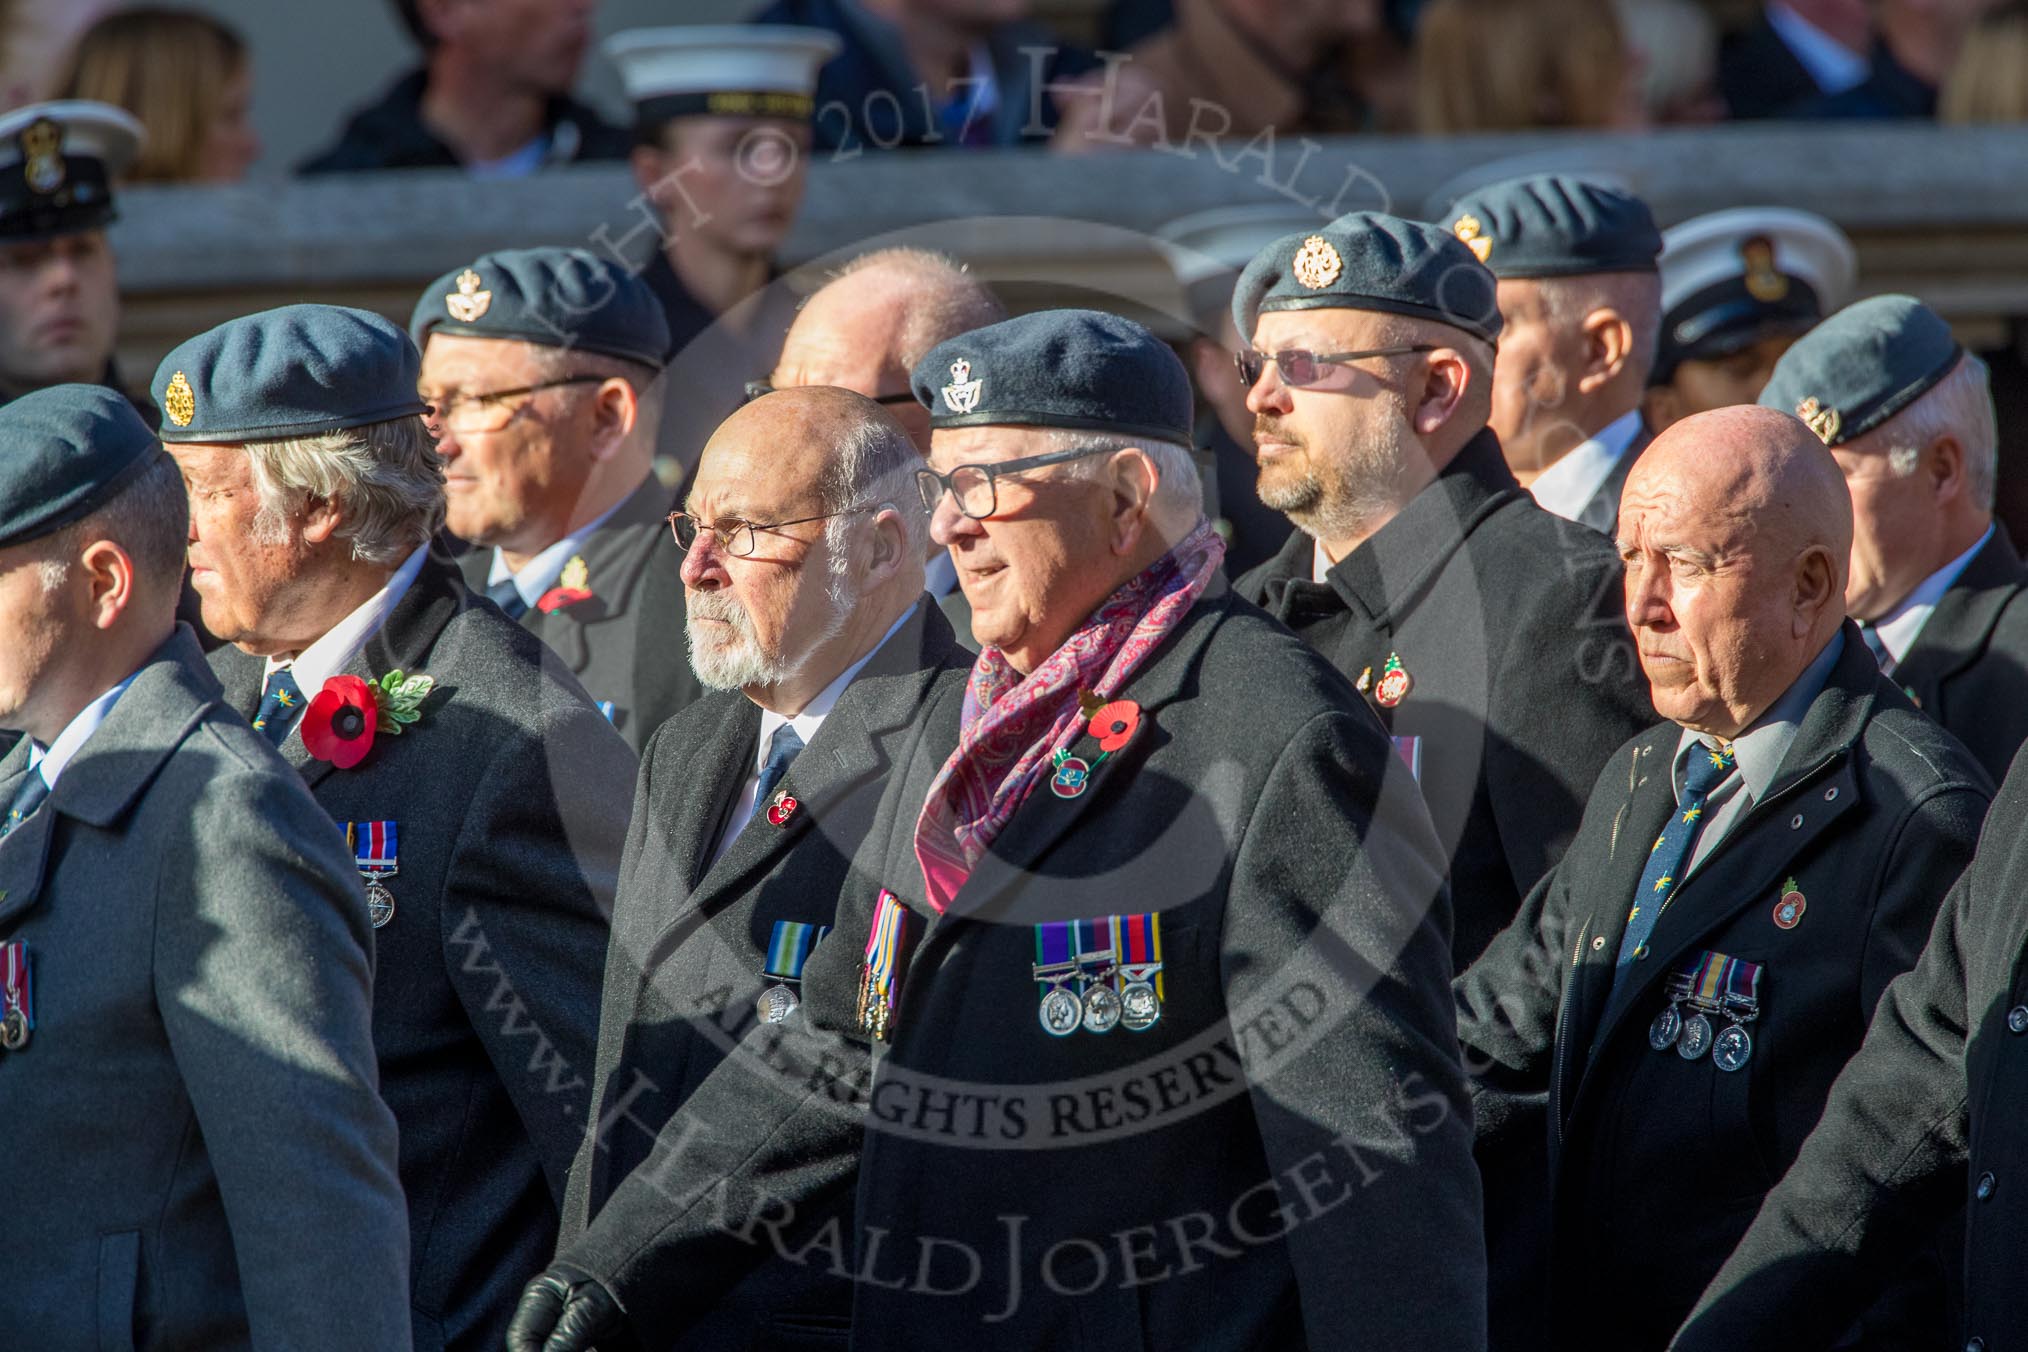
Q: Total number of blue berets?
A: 7